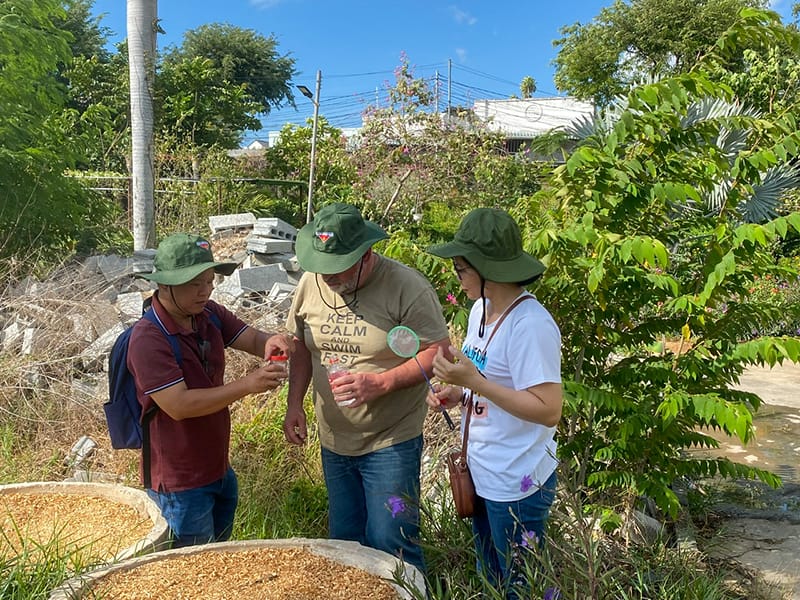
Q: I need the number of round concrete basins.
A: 2